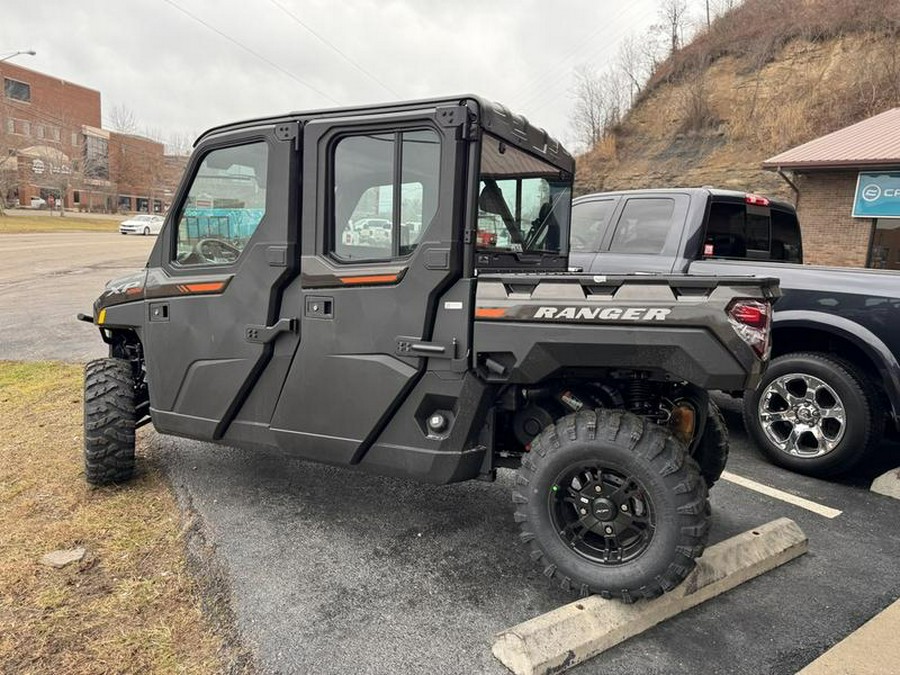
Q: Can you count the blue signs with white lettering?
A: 1